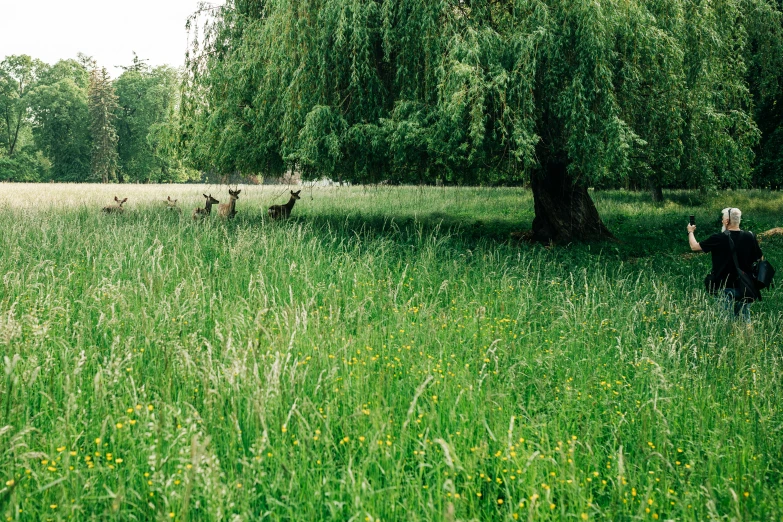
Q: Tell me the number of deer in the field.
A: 5